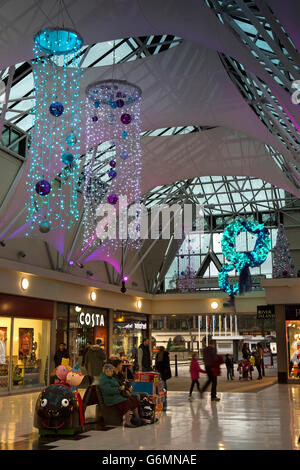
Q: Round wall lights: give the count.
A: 4